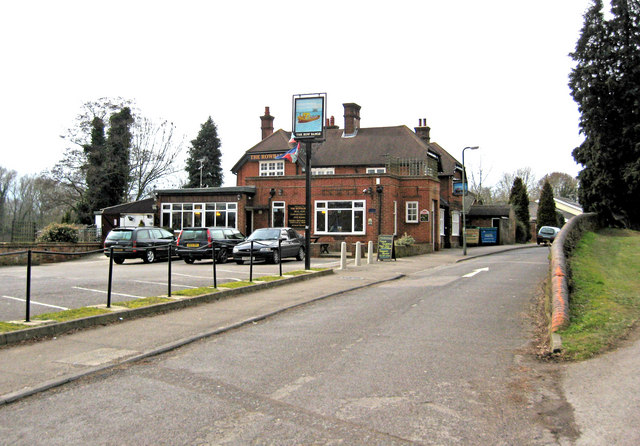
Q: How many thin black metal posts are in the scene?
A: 6